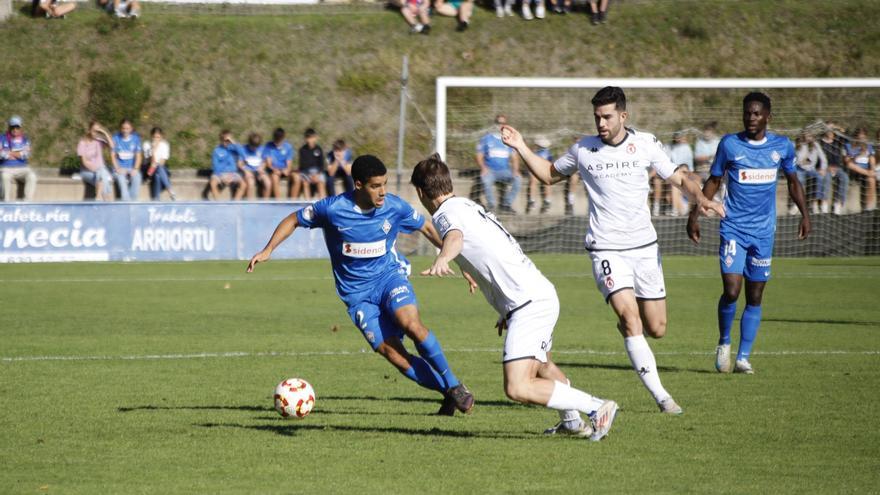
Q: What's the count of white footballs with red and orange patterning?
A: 1